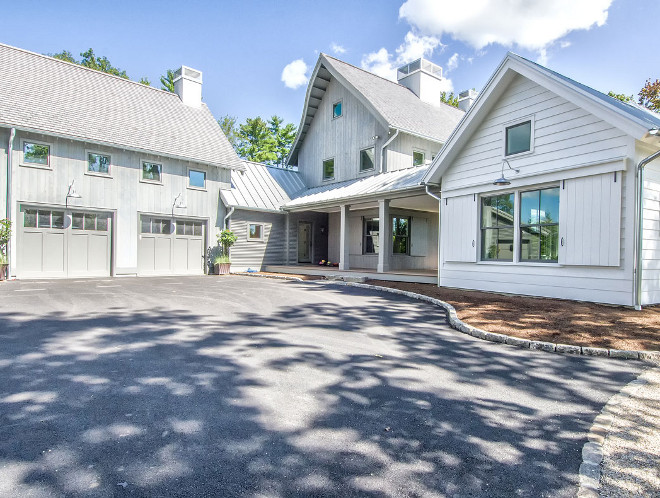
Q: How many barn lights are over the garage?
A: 2